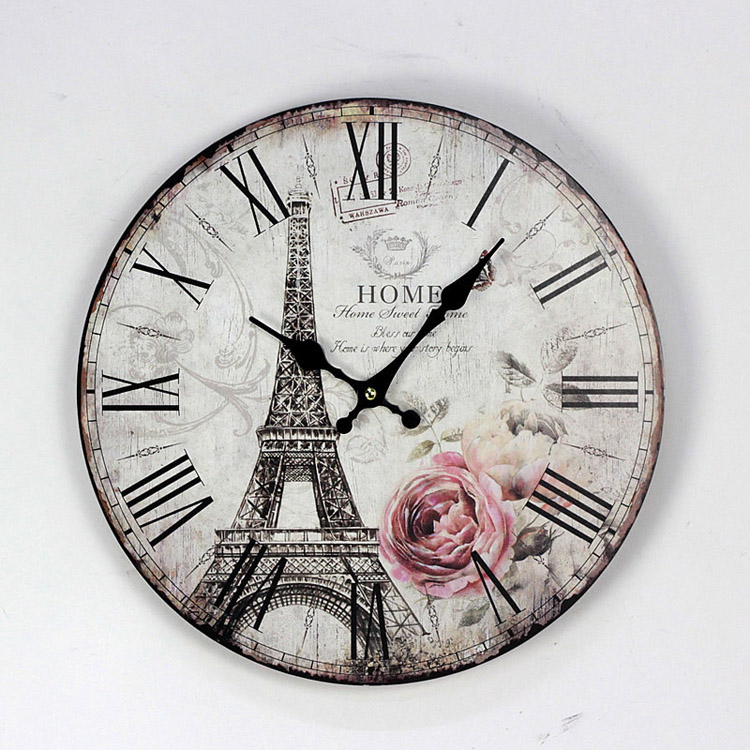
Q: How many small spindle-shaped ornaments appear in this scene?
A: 12